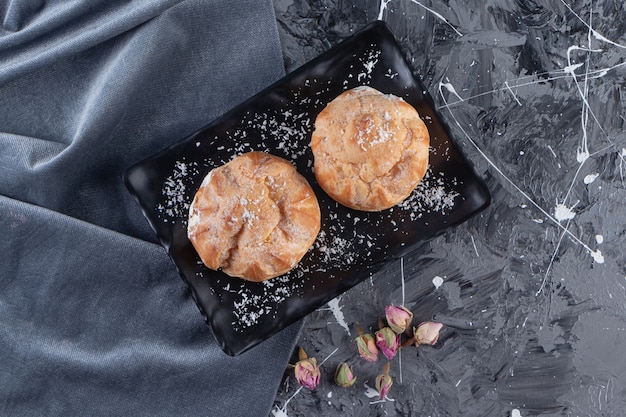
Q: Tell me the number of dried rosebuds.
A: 7